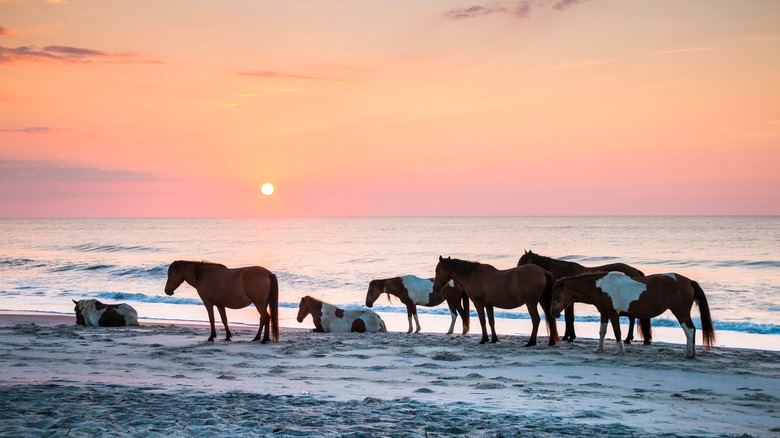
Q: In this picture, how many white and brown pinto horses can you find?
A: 4